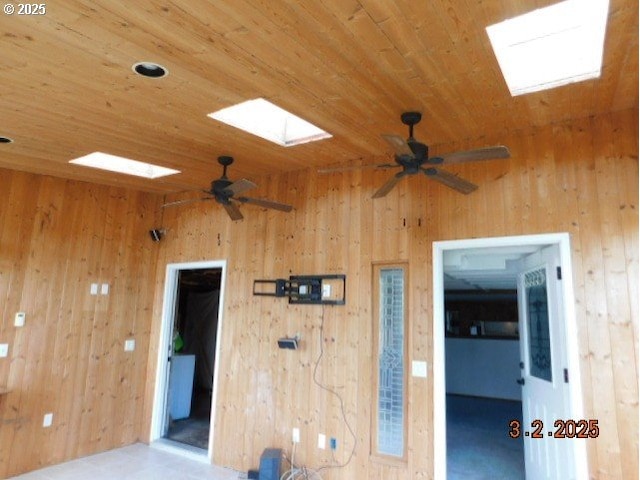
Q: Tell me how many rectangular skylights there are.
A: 3